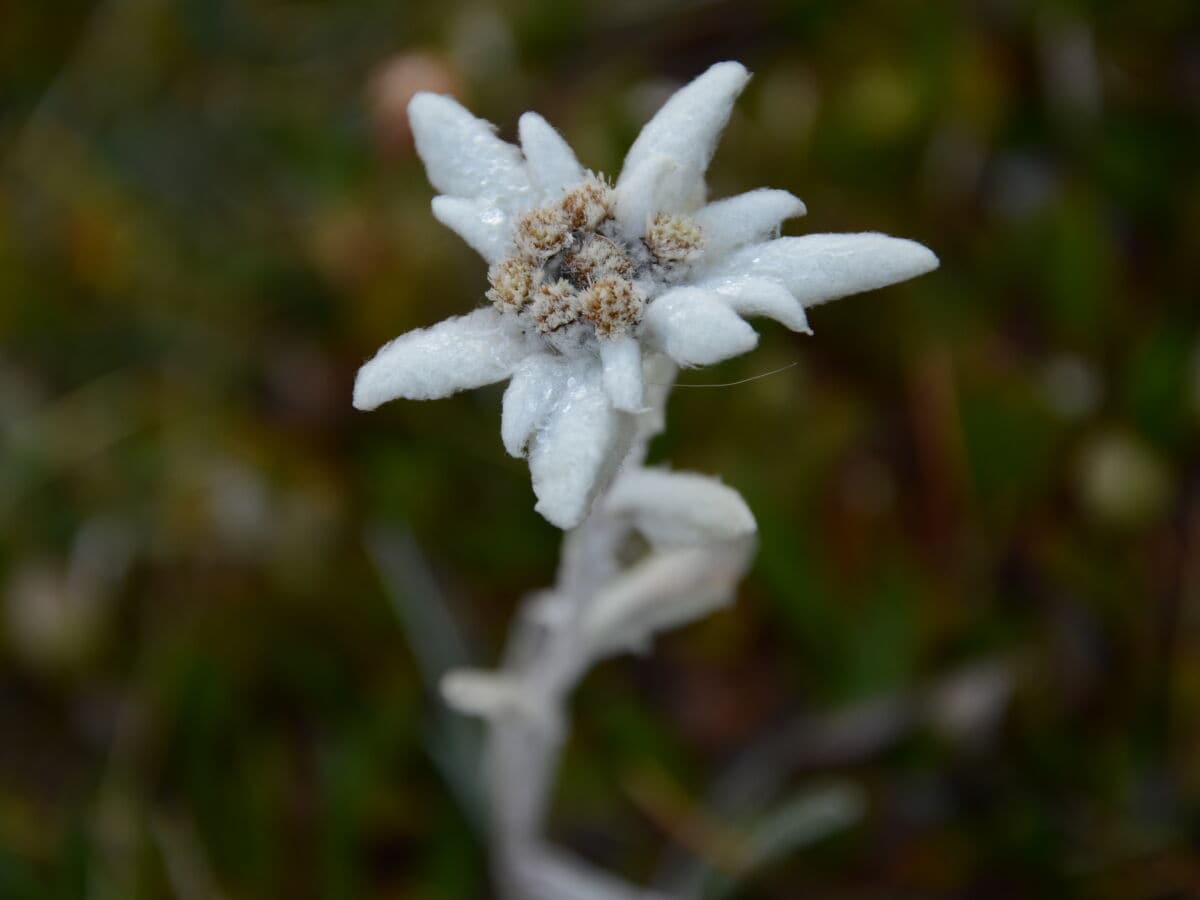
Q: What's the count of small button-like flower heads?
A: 7